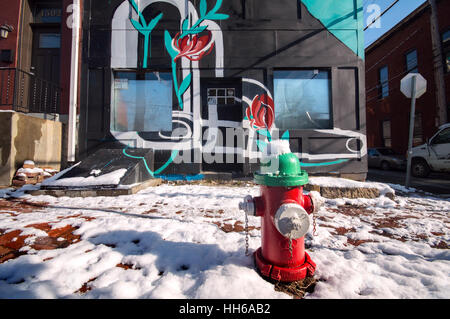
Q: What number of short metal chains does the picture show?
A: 3